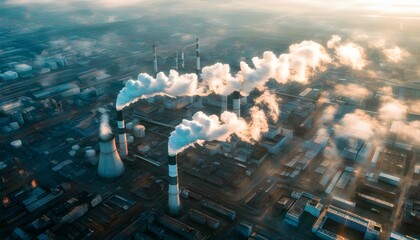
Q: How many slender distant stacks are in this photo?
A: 4